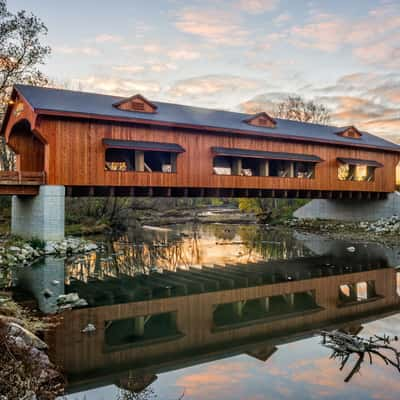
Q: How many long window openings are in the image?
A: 3